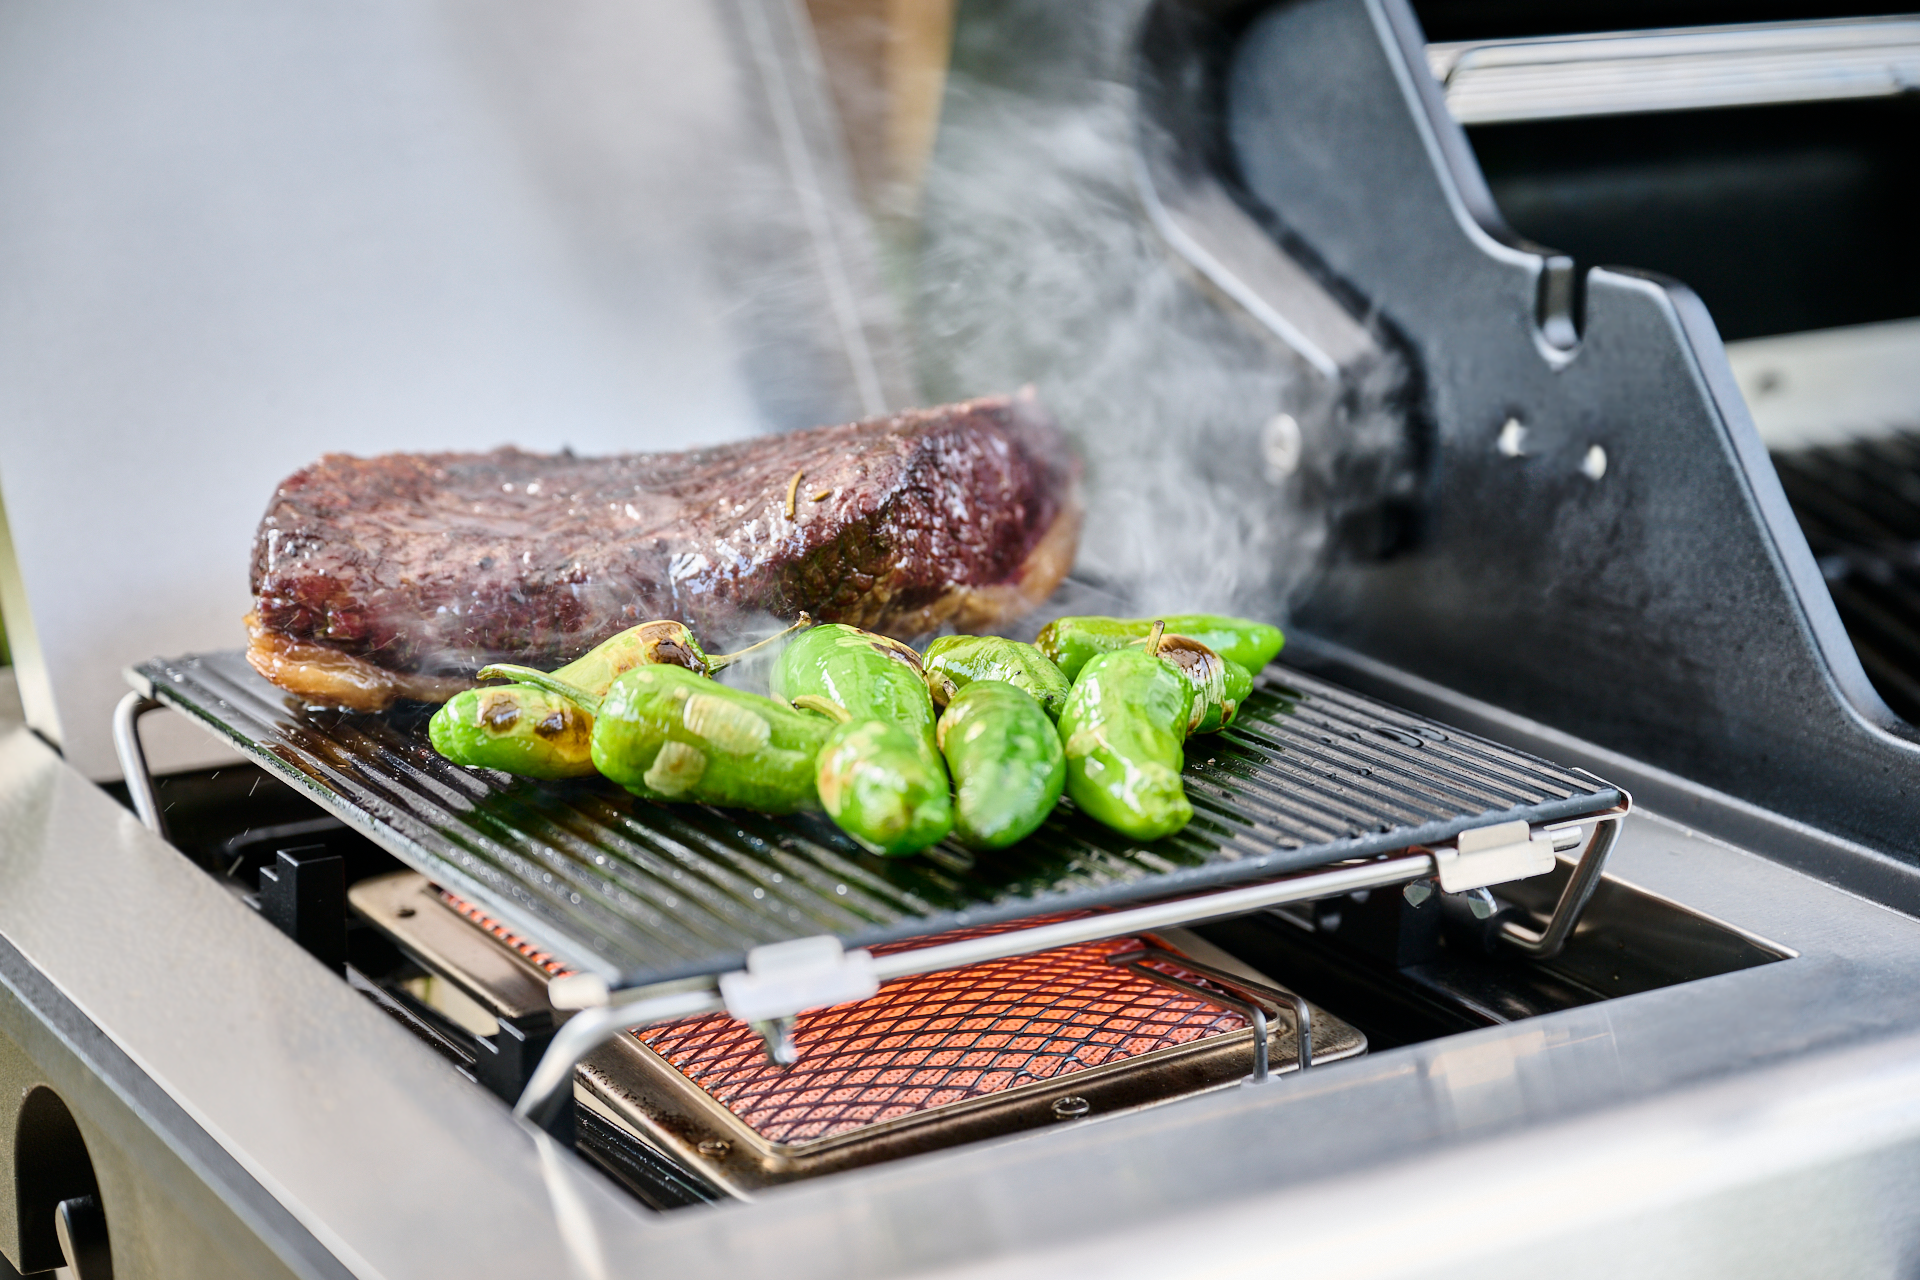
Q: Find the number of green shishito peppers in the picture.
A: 10